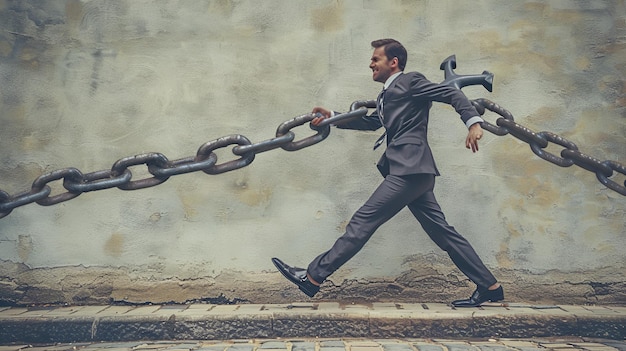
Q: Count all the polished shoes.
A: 2